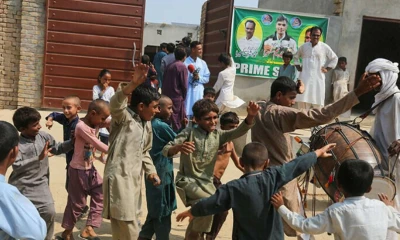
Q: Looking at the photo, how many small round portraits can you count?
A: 2